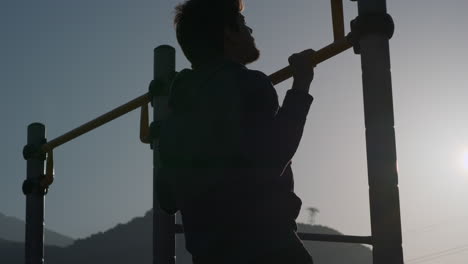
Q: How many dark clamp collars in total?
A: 5